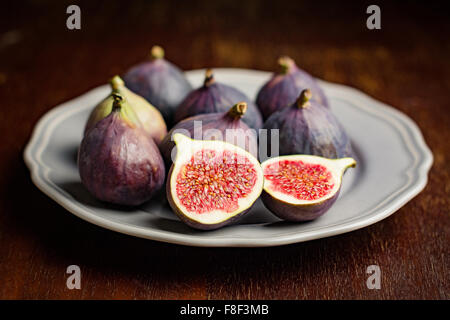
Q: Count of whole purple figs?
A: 6